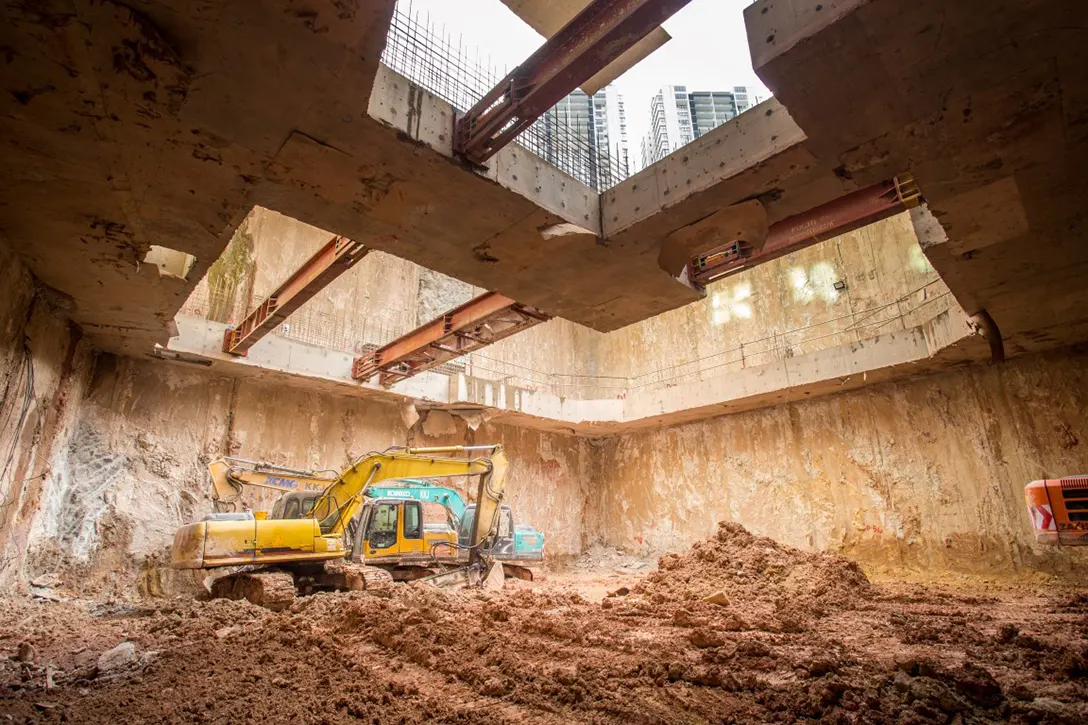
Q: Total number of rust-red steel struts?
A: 4